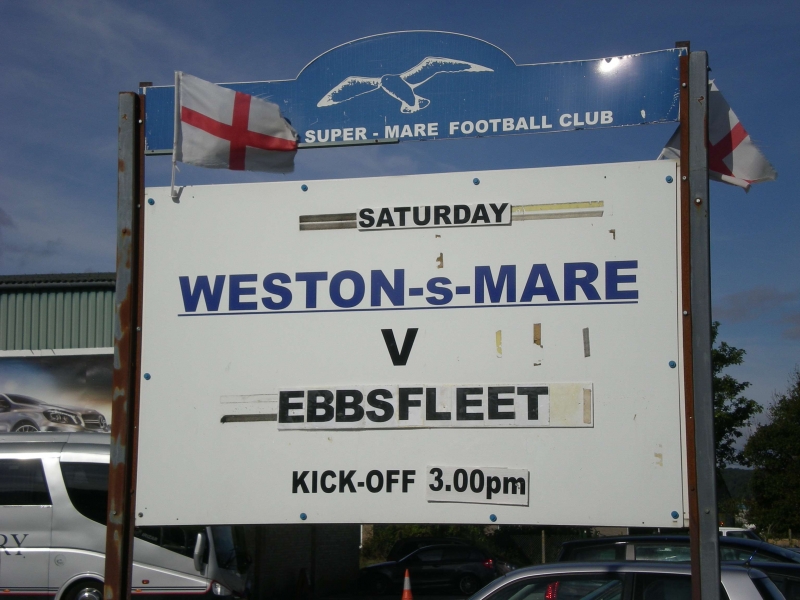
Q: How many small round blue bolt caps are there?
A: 9